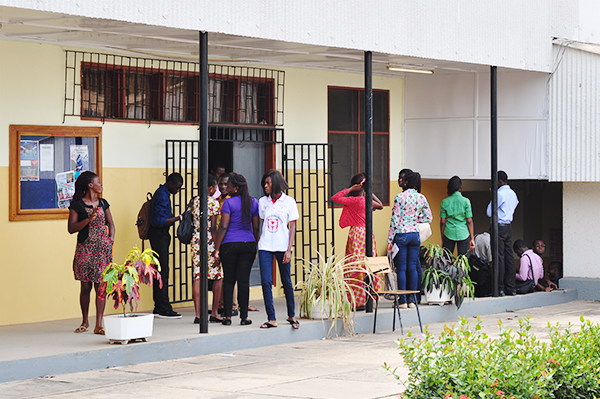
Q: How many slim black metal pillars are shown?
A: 3